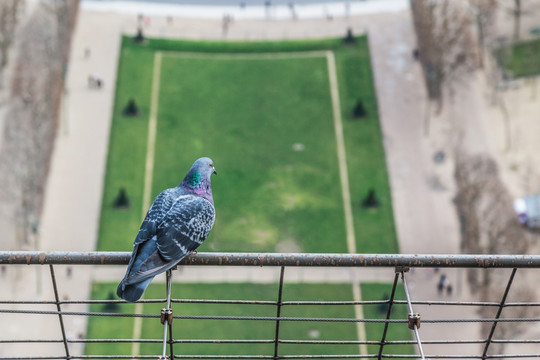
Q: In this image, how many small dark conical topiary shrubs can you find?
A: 8